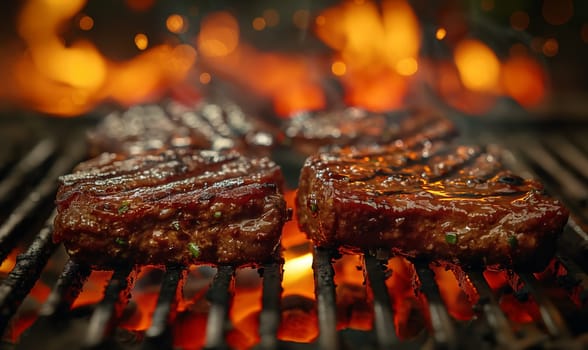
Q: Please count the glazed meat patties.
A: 4